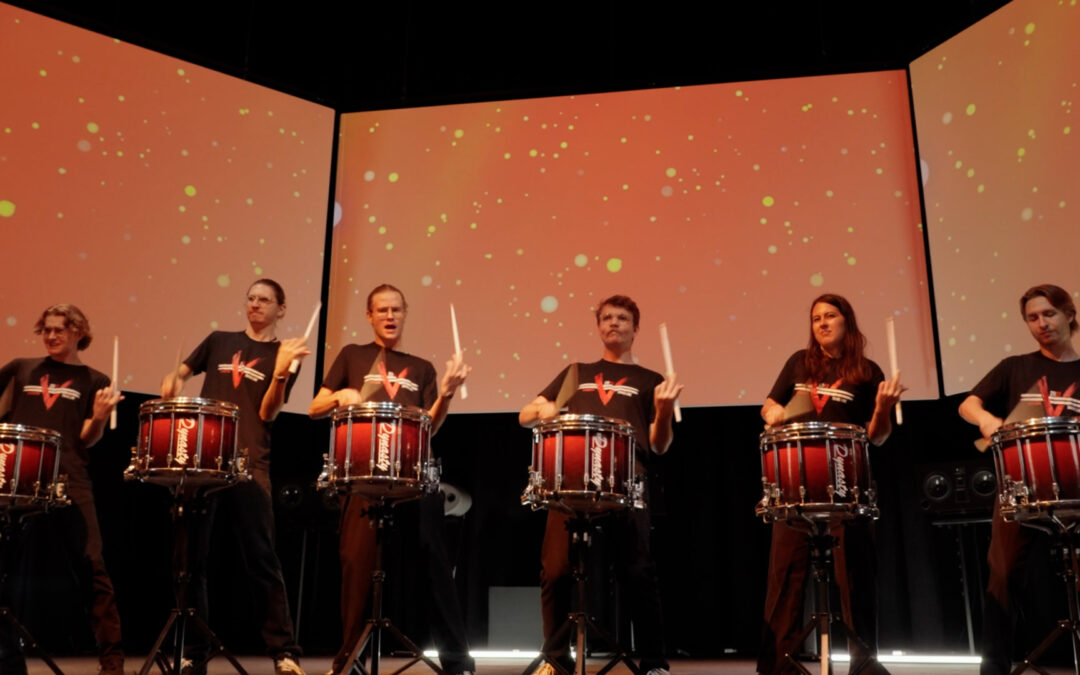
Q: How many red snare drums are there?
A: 6